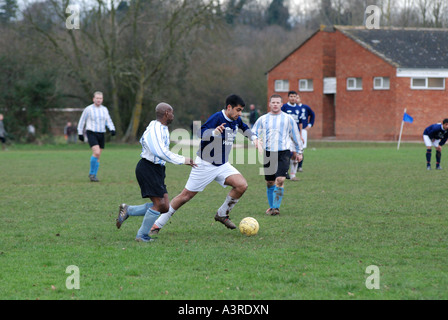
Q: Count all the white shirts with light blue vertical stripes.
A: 3